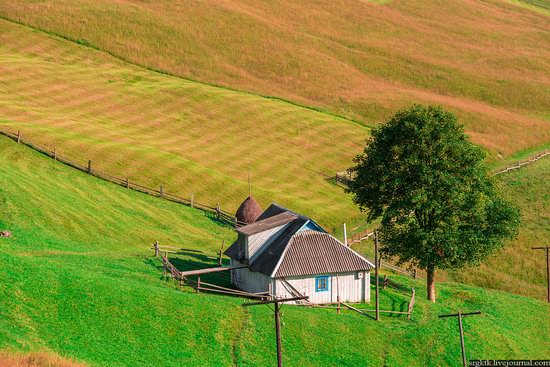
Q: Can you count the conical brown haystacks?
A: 1